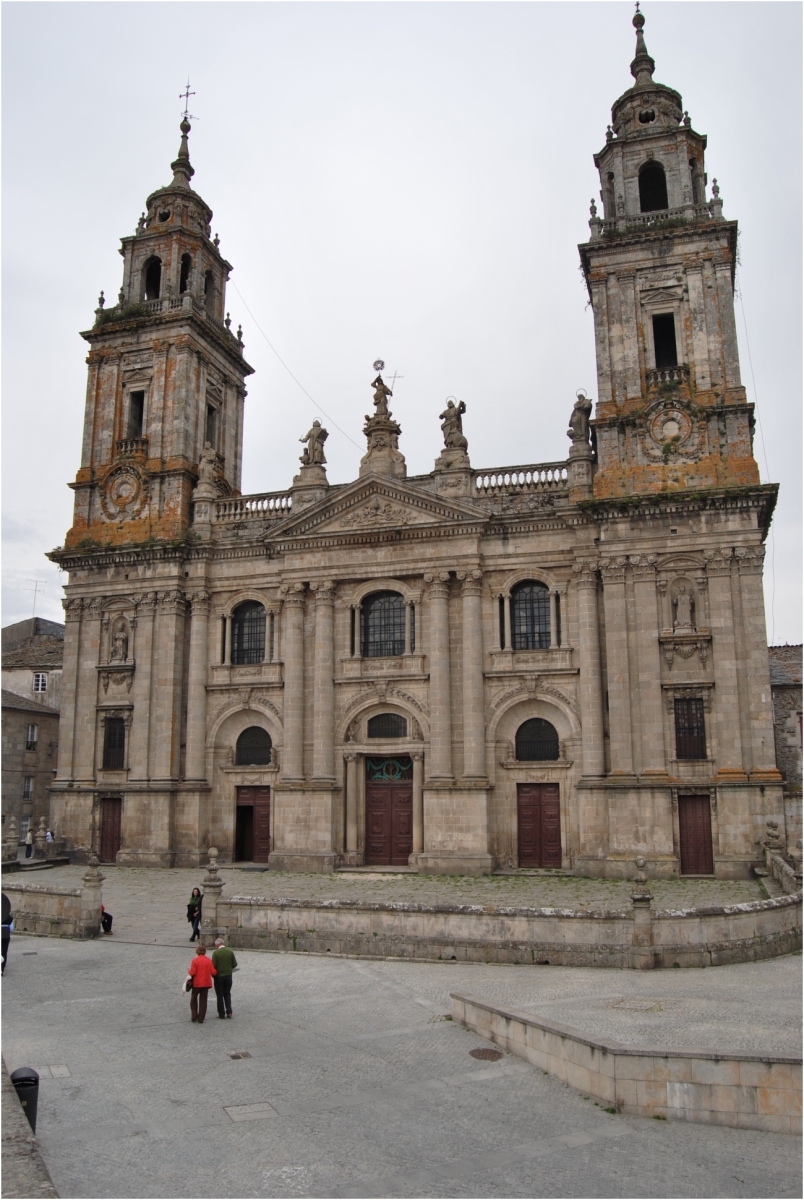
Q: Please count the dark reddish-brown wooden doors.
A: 5